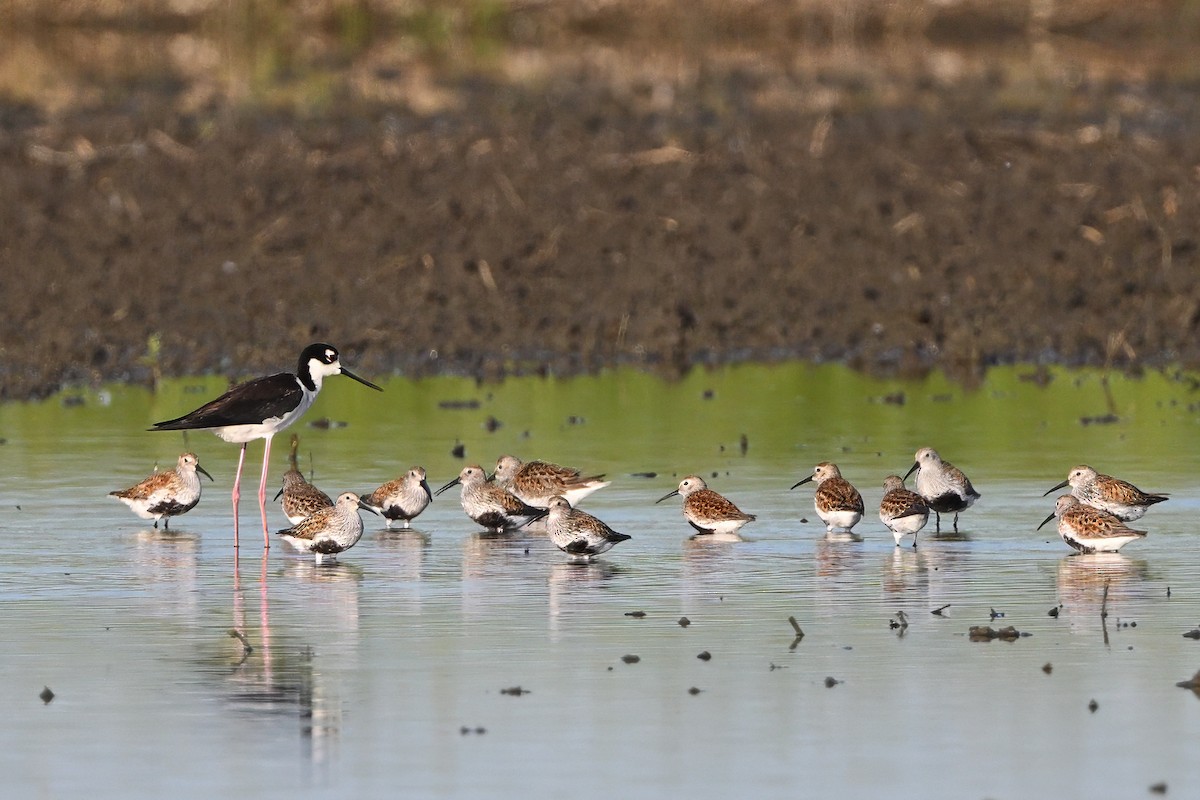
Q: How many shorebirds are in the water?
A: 14